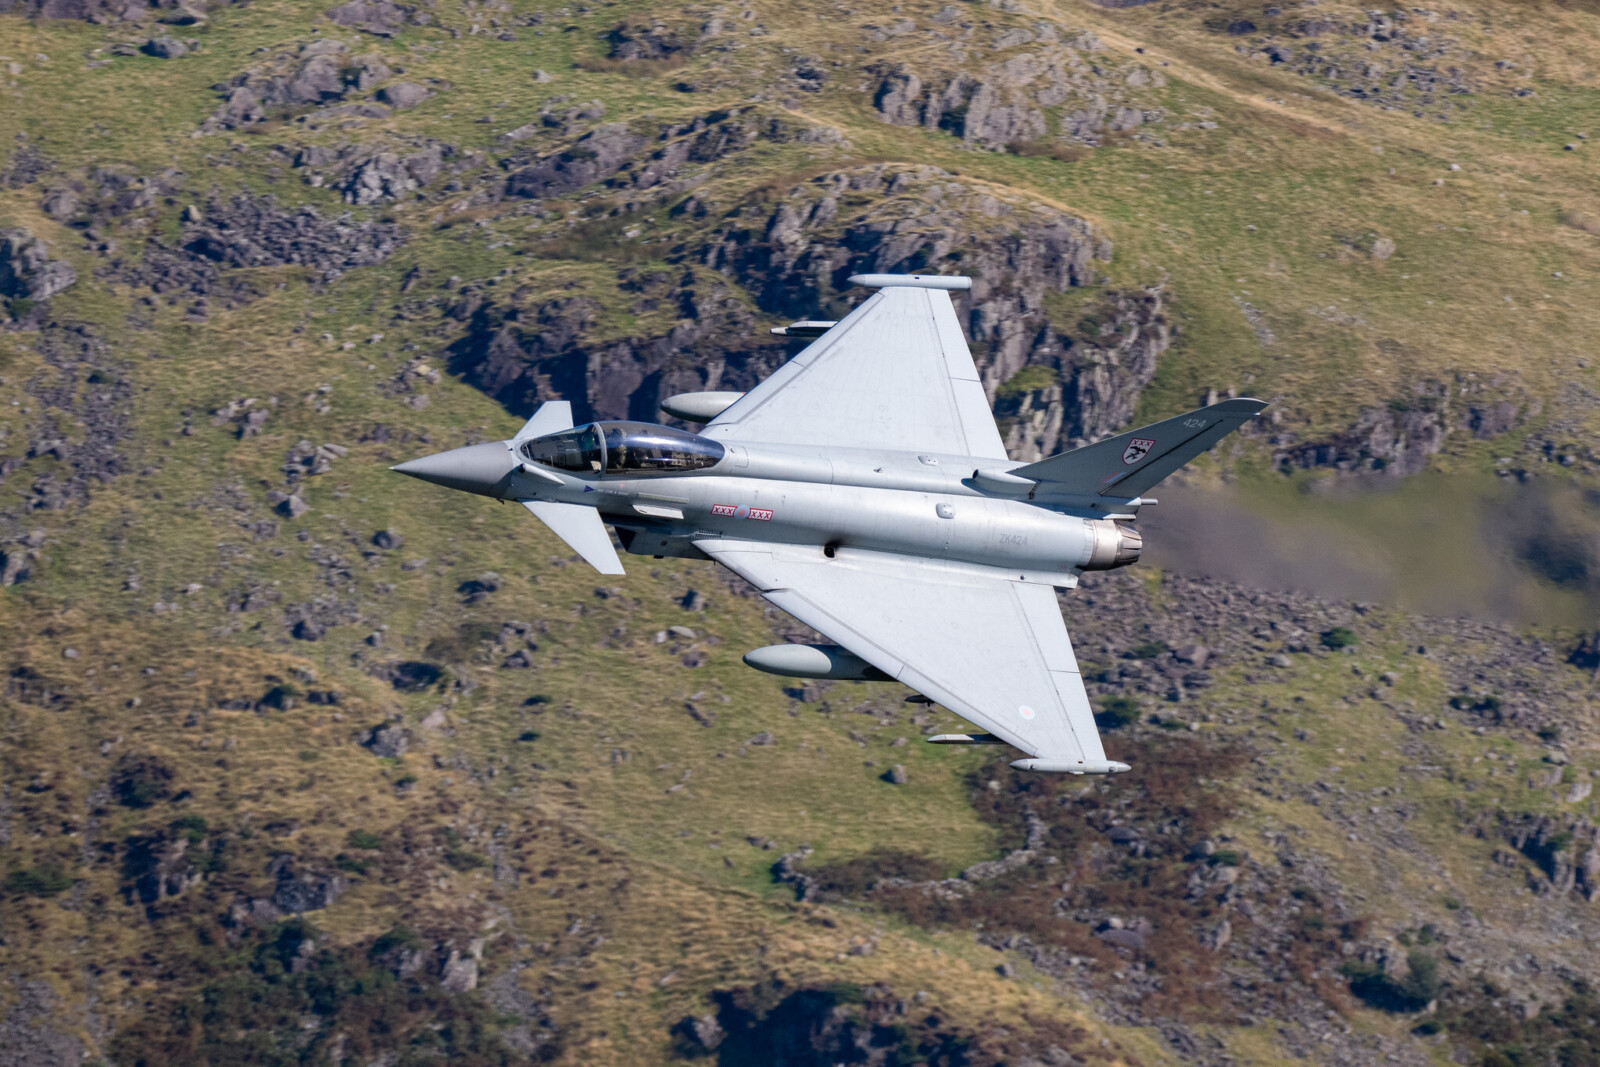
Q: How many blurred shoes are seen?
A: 0